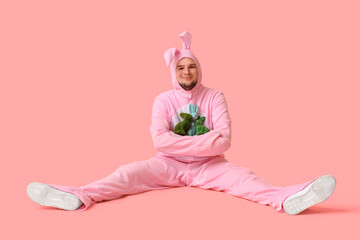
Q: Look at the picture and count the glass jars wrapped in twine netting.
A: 0